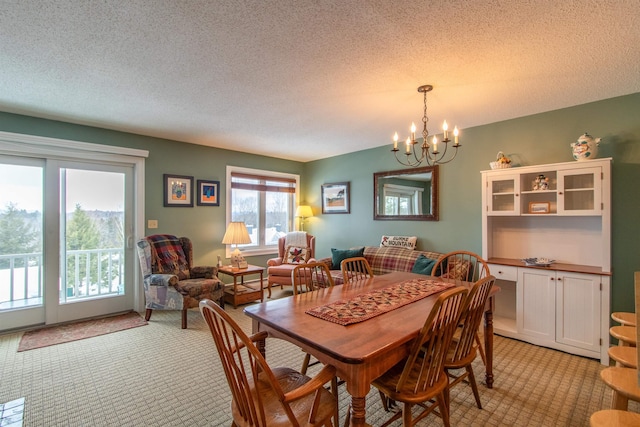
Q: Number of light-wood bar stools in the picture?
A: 5